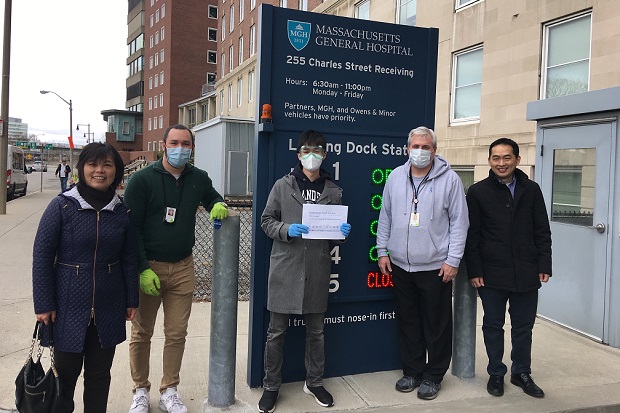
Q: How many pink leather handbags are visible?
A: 0